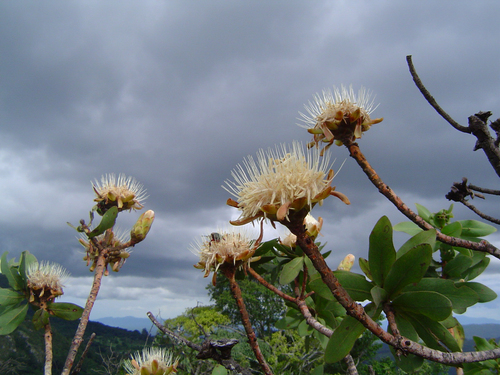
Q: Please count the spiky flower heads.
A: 7